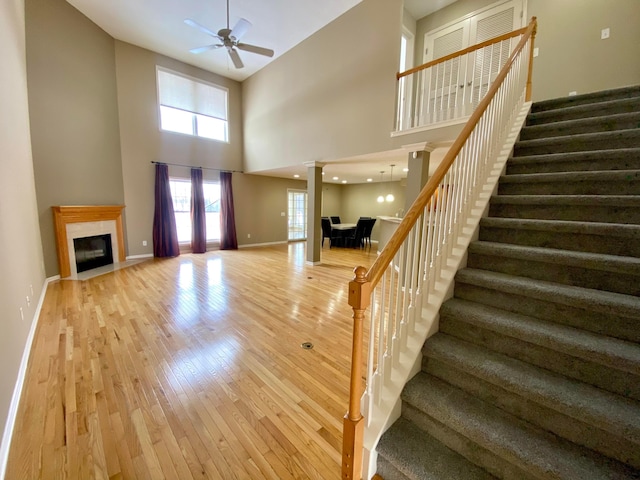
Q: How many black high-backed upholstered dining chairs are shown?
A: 6